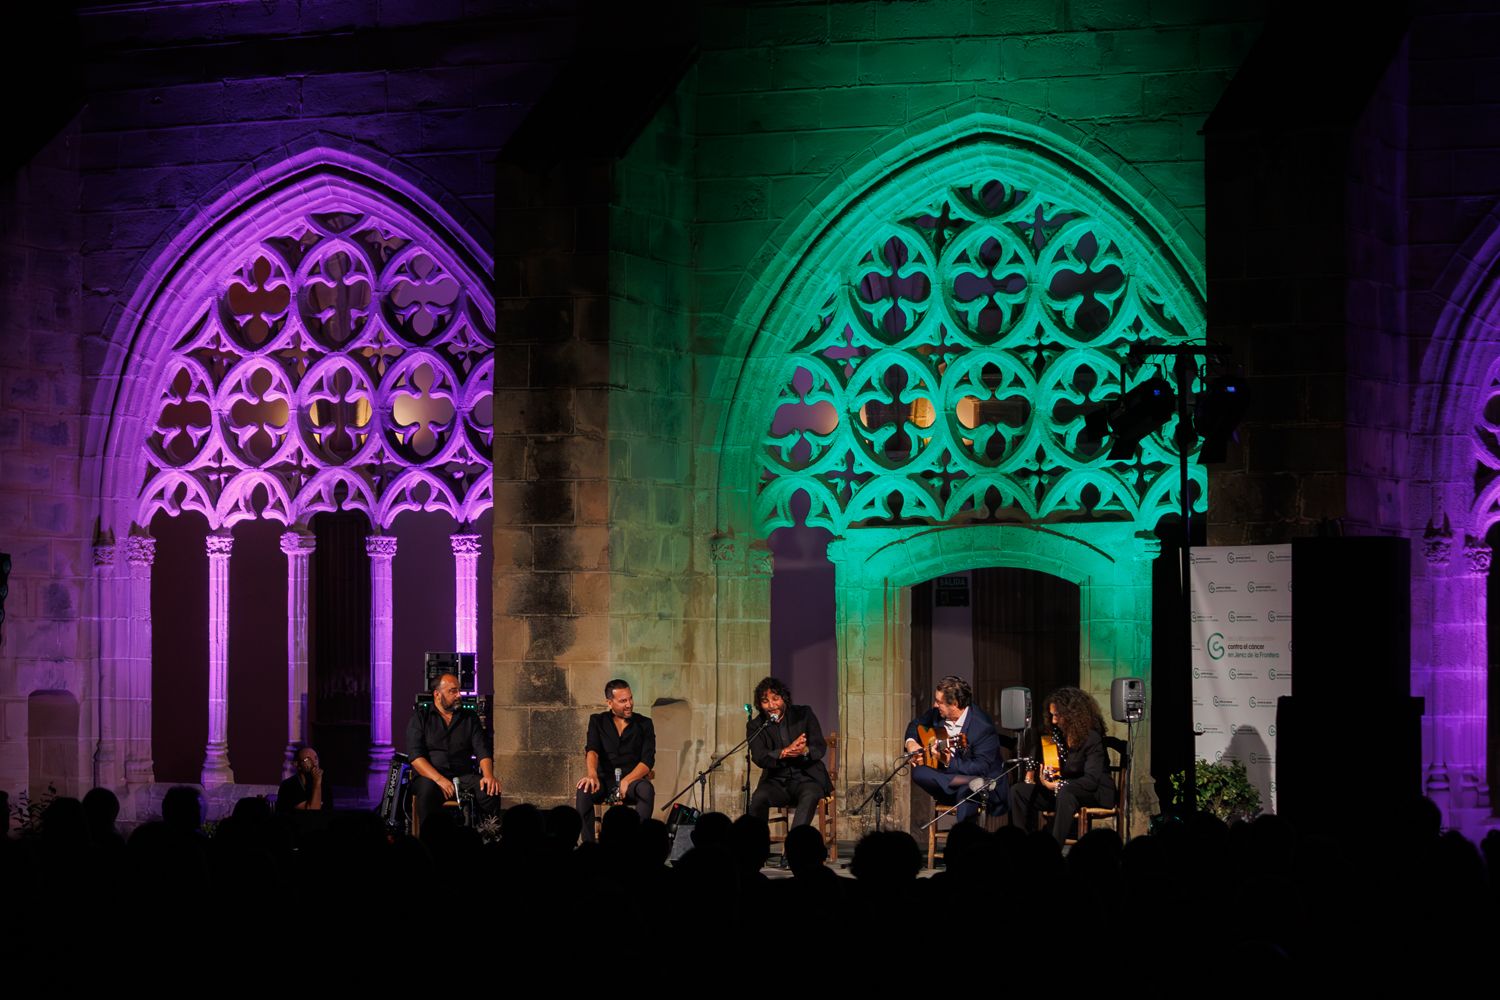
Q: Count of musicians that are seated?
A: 5